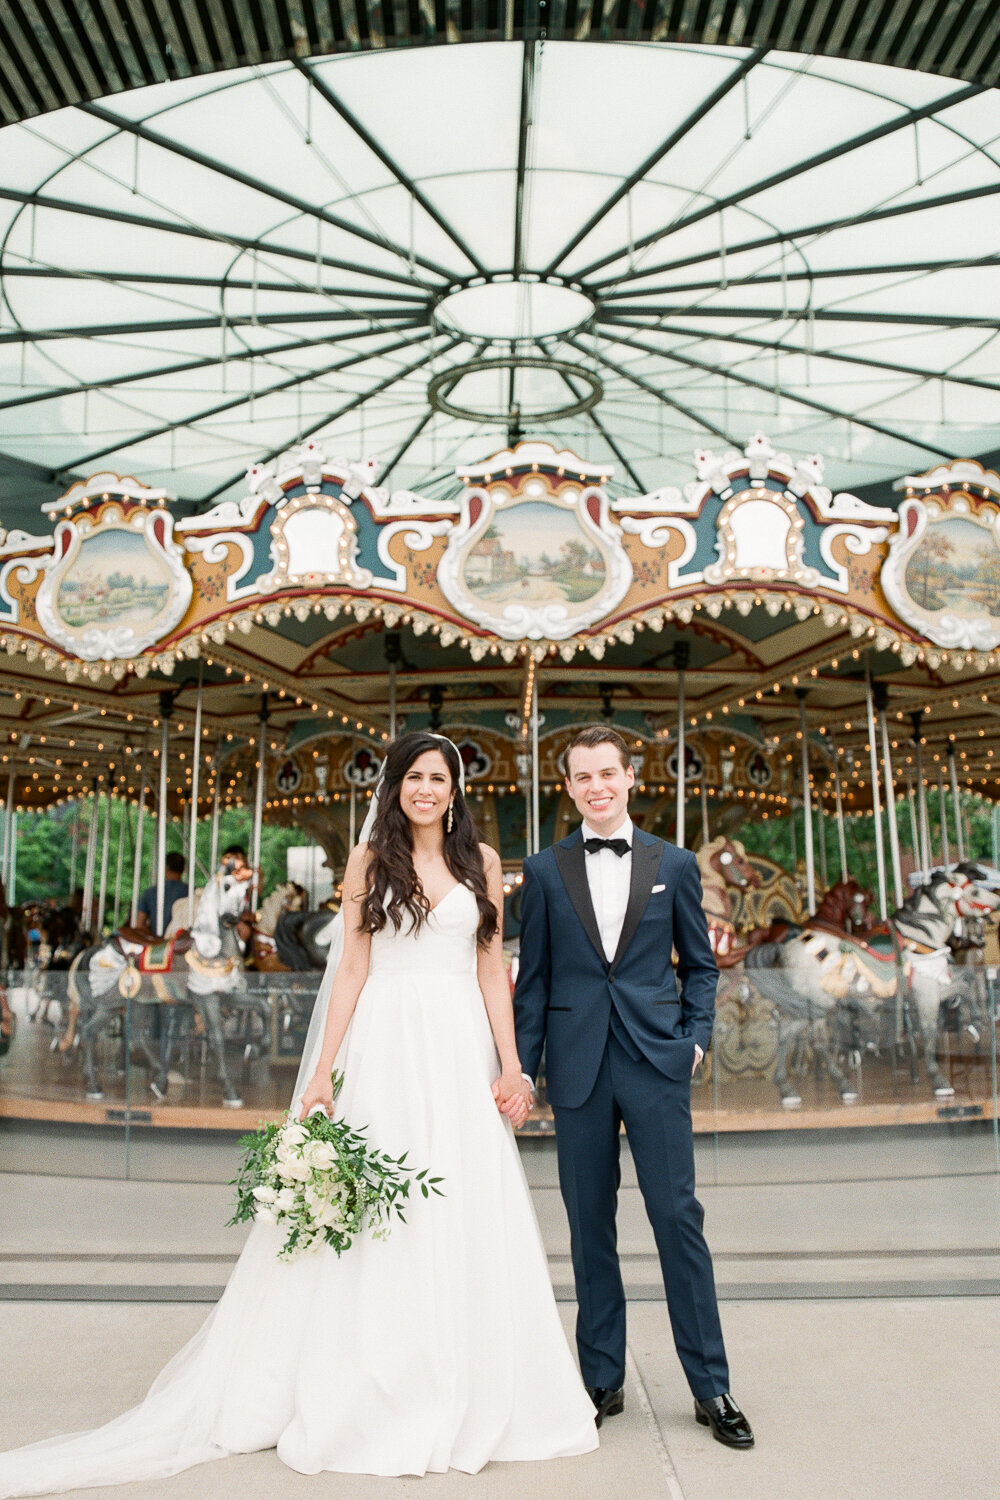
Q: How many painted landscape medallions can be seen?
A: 3